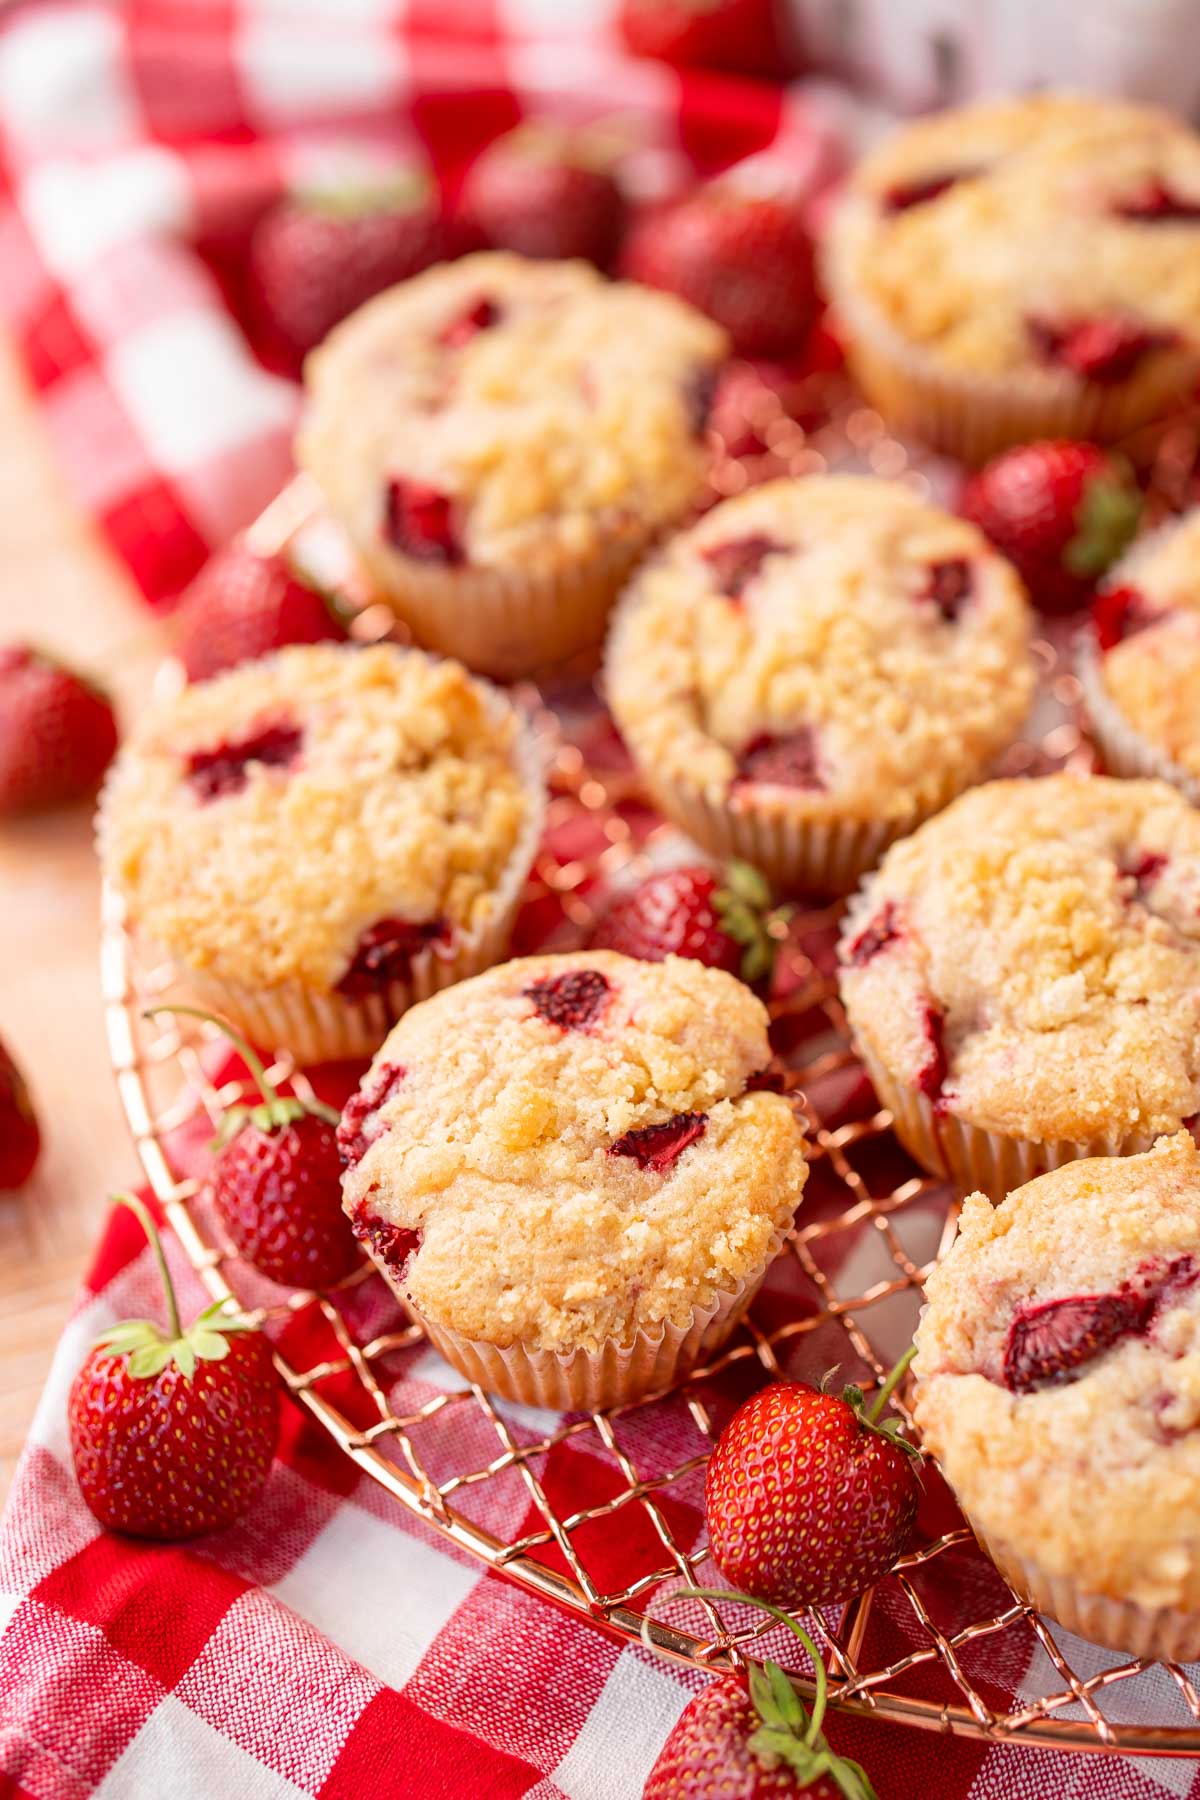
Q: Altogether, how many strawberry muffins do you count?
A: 8